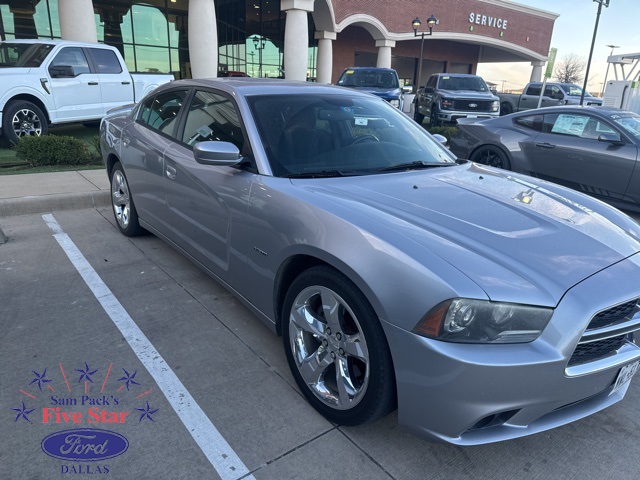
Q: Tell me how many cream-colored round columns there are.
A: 6